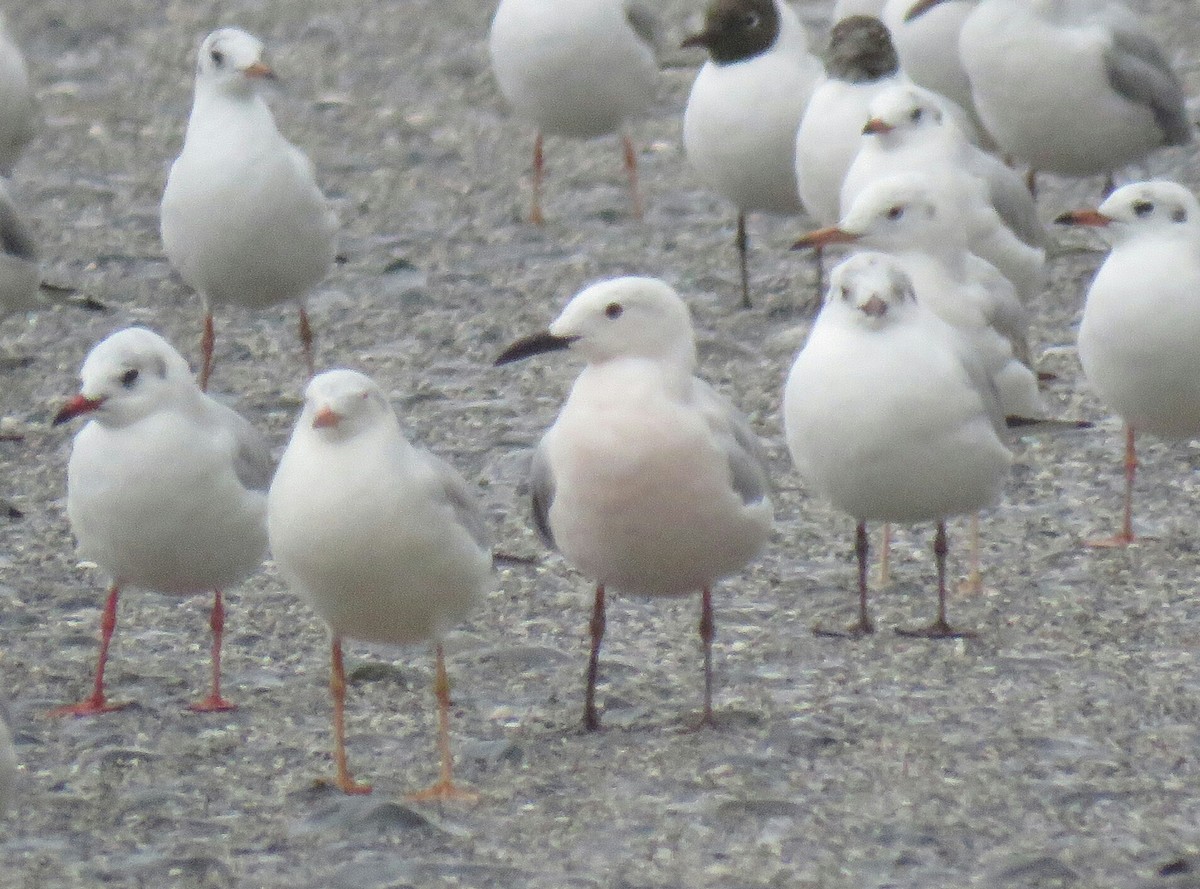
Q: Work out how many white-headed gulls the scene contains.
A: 8